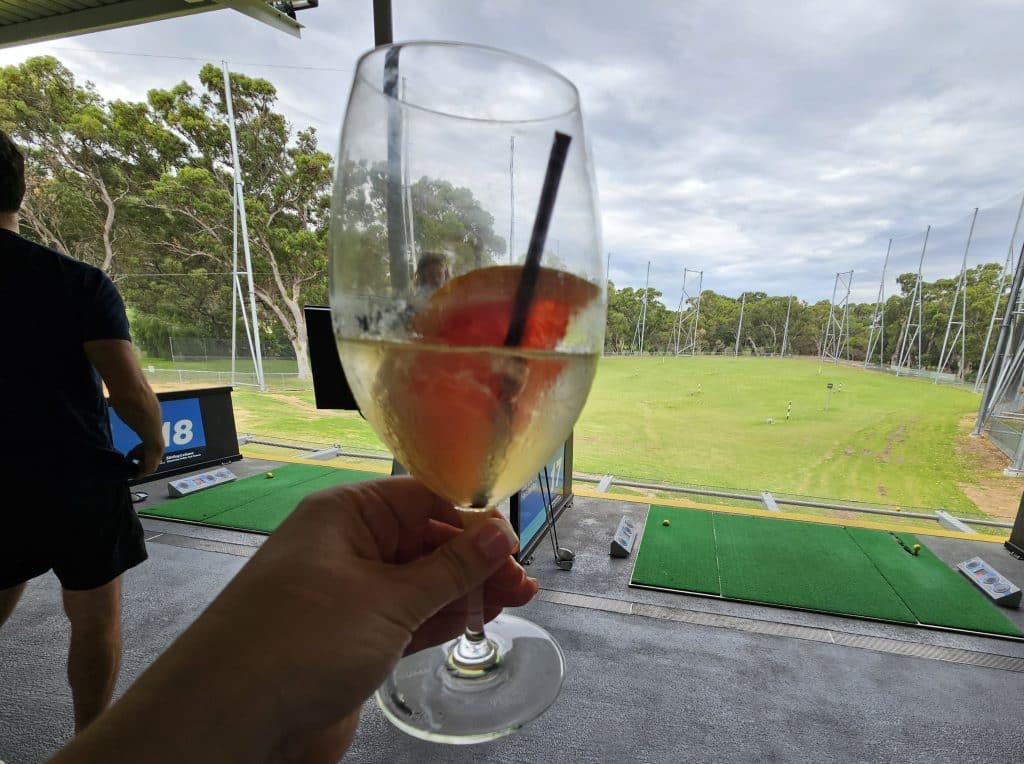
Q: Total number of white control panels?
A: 3